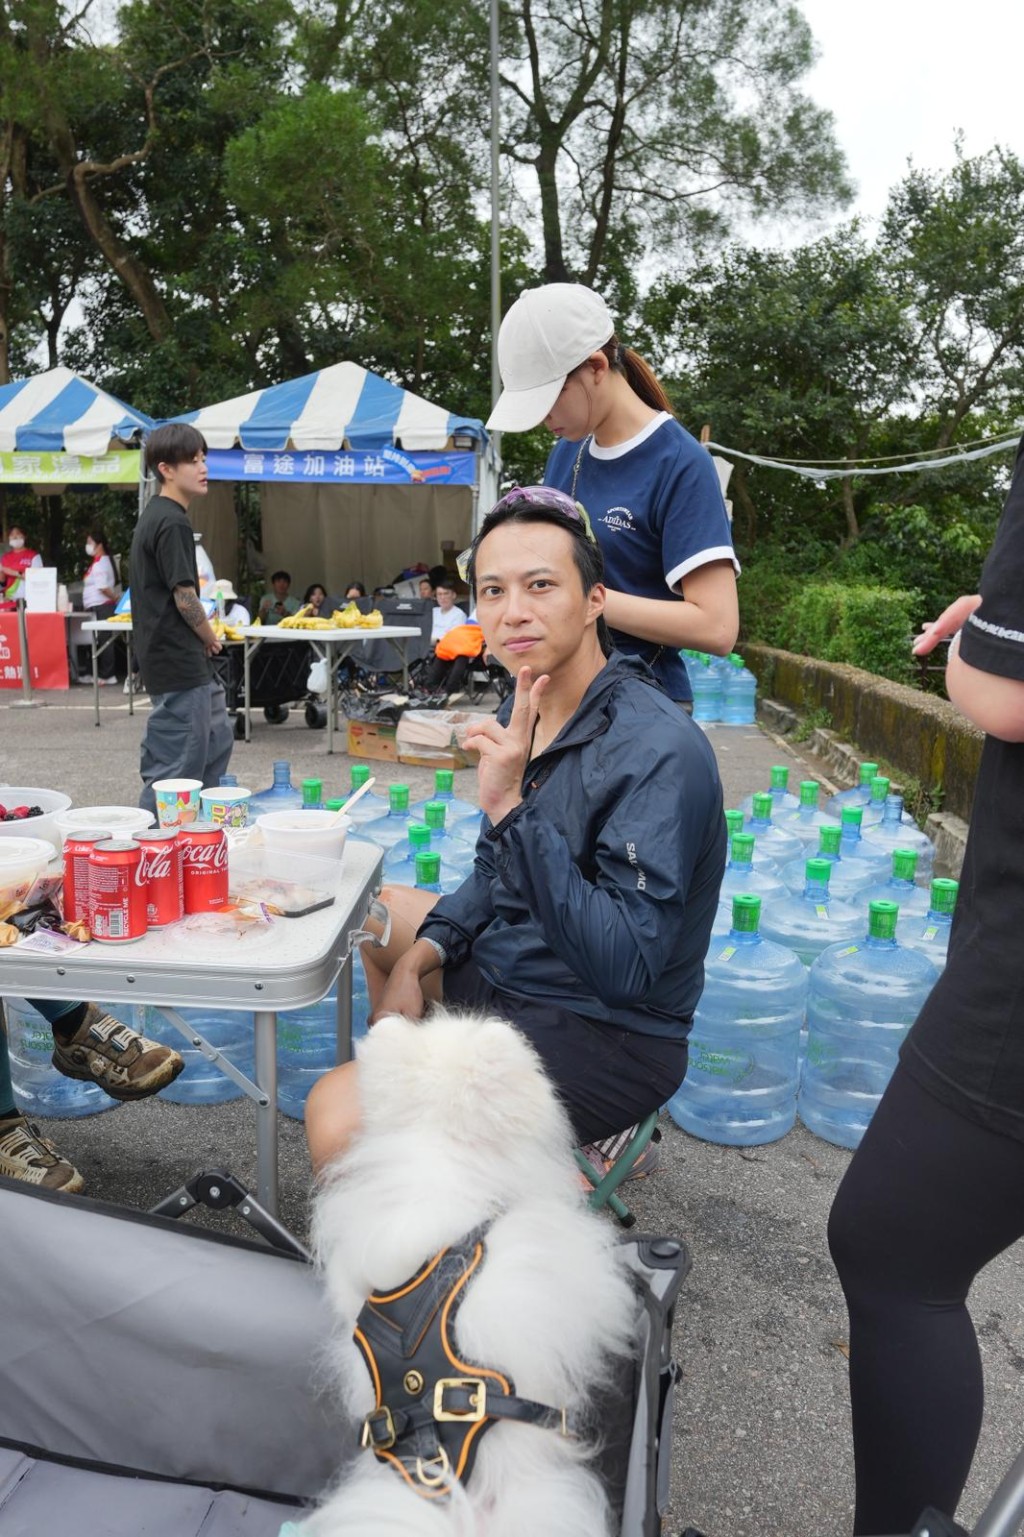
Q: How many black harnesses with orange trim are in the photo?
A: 1